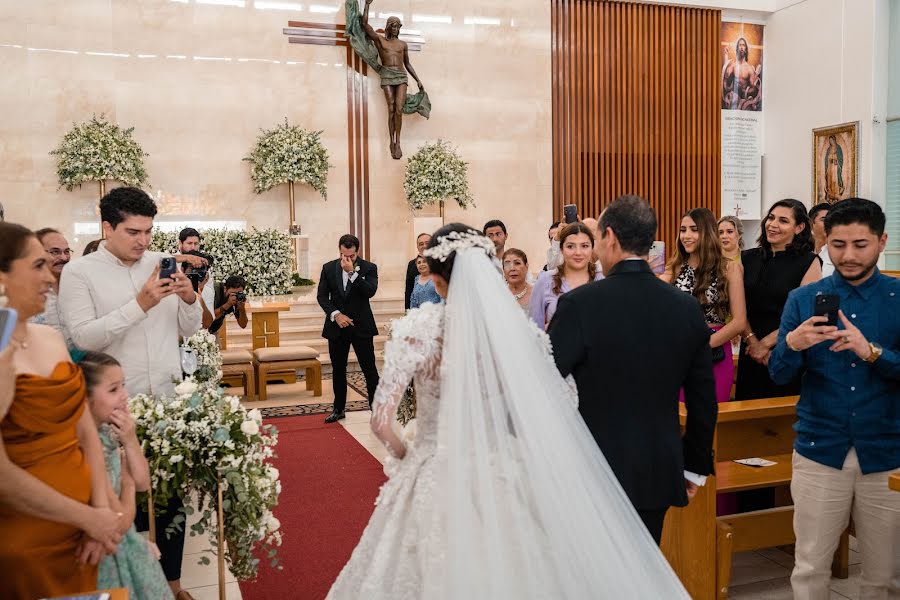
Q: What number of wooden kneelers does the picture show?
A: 2